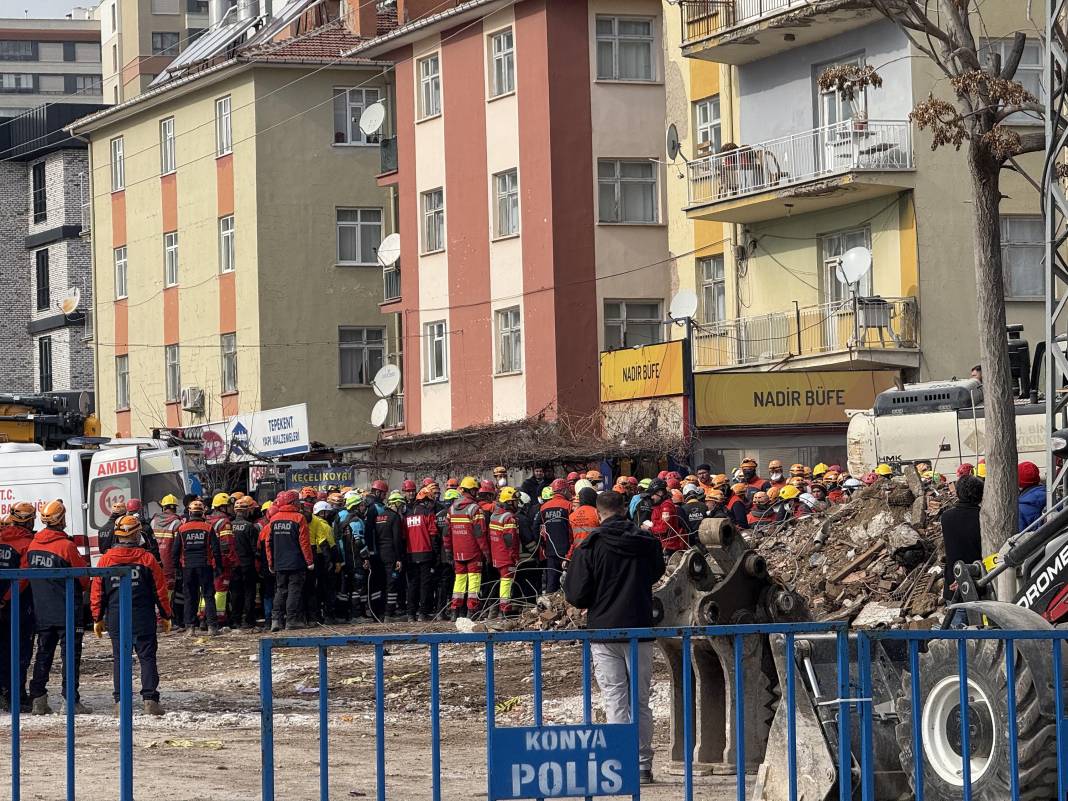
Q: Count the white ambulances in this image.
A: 1